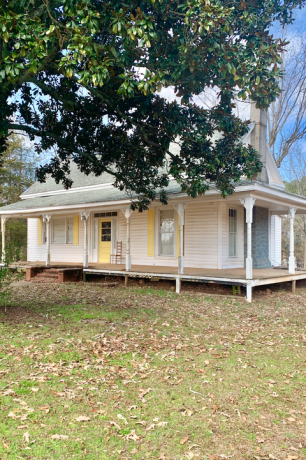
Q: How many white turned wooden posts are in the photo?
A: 7